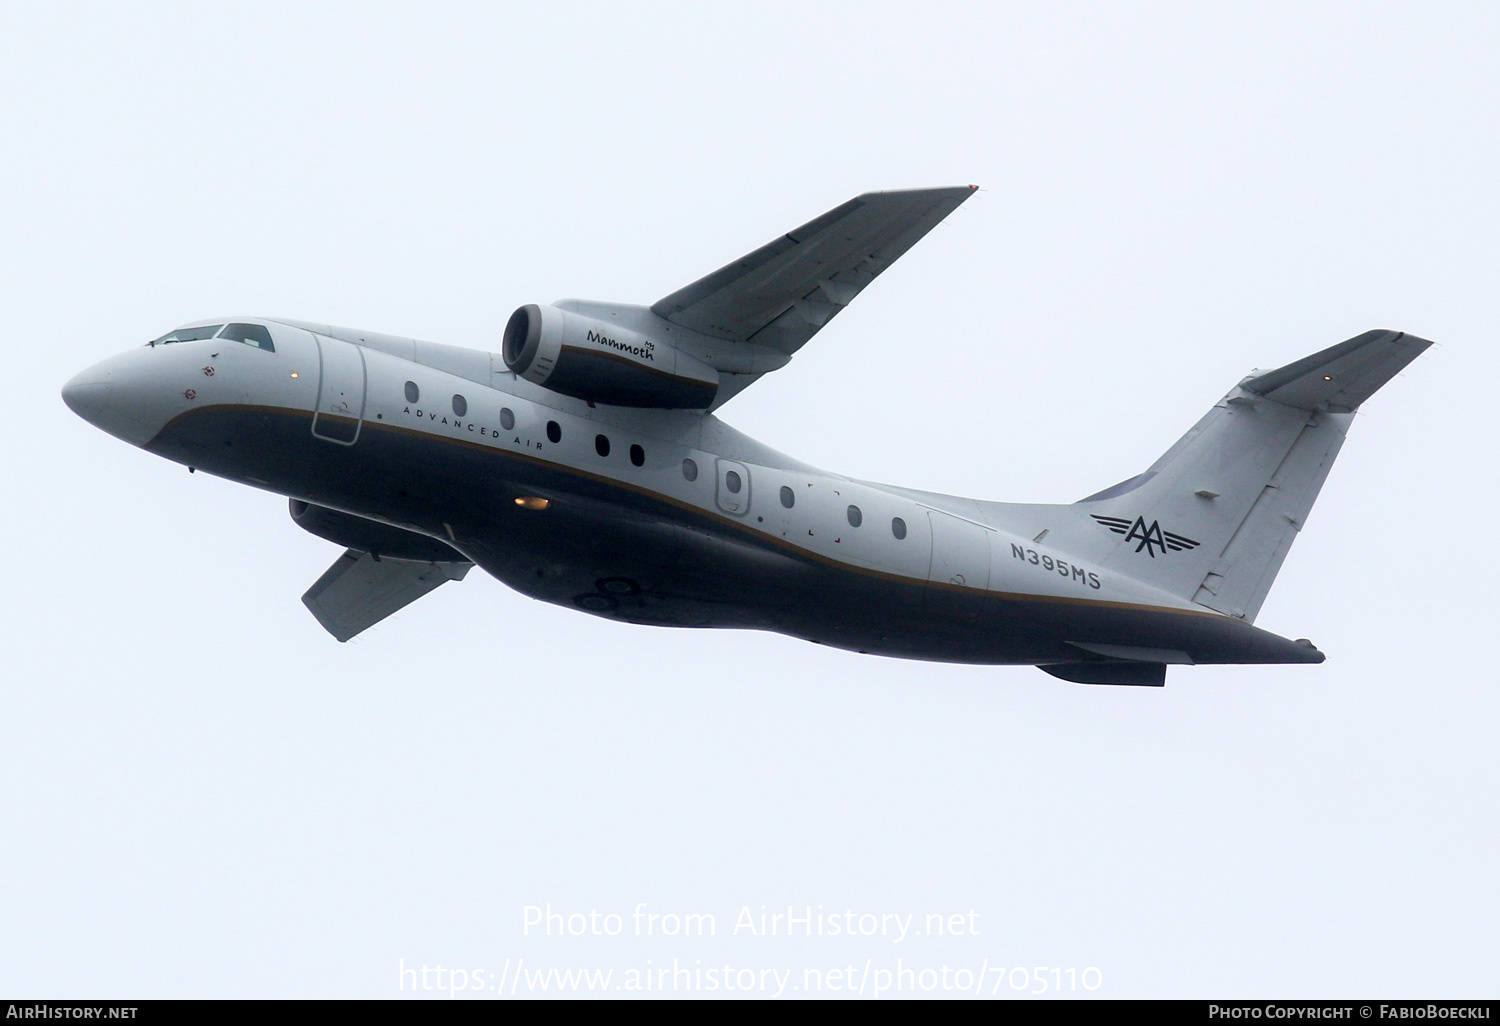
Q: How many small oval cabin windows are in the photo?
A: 11